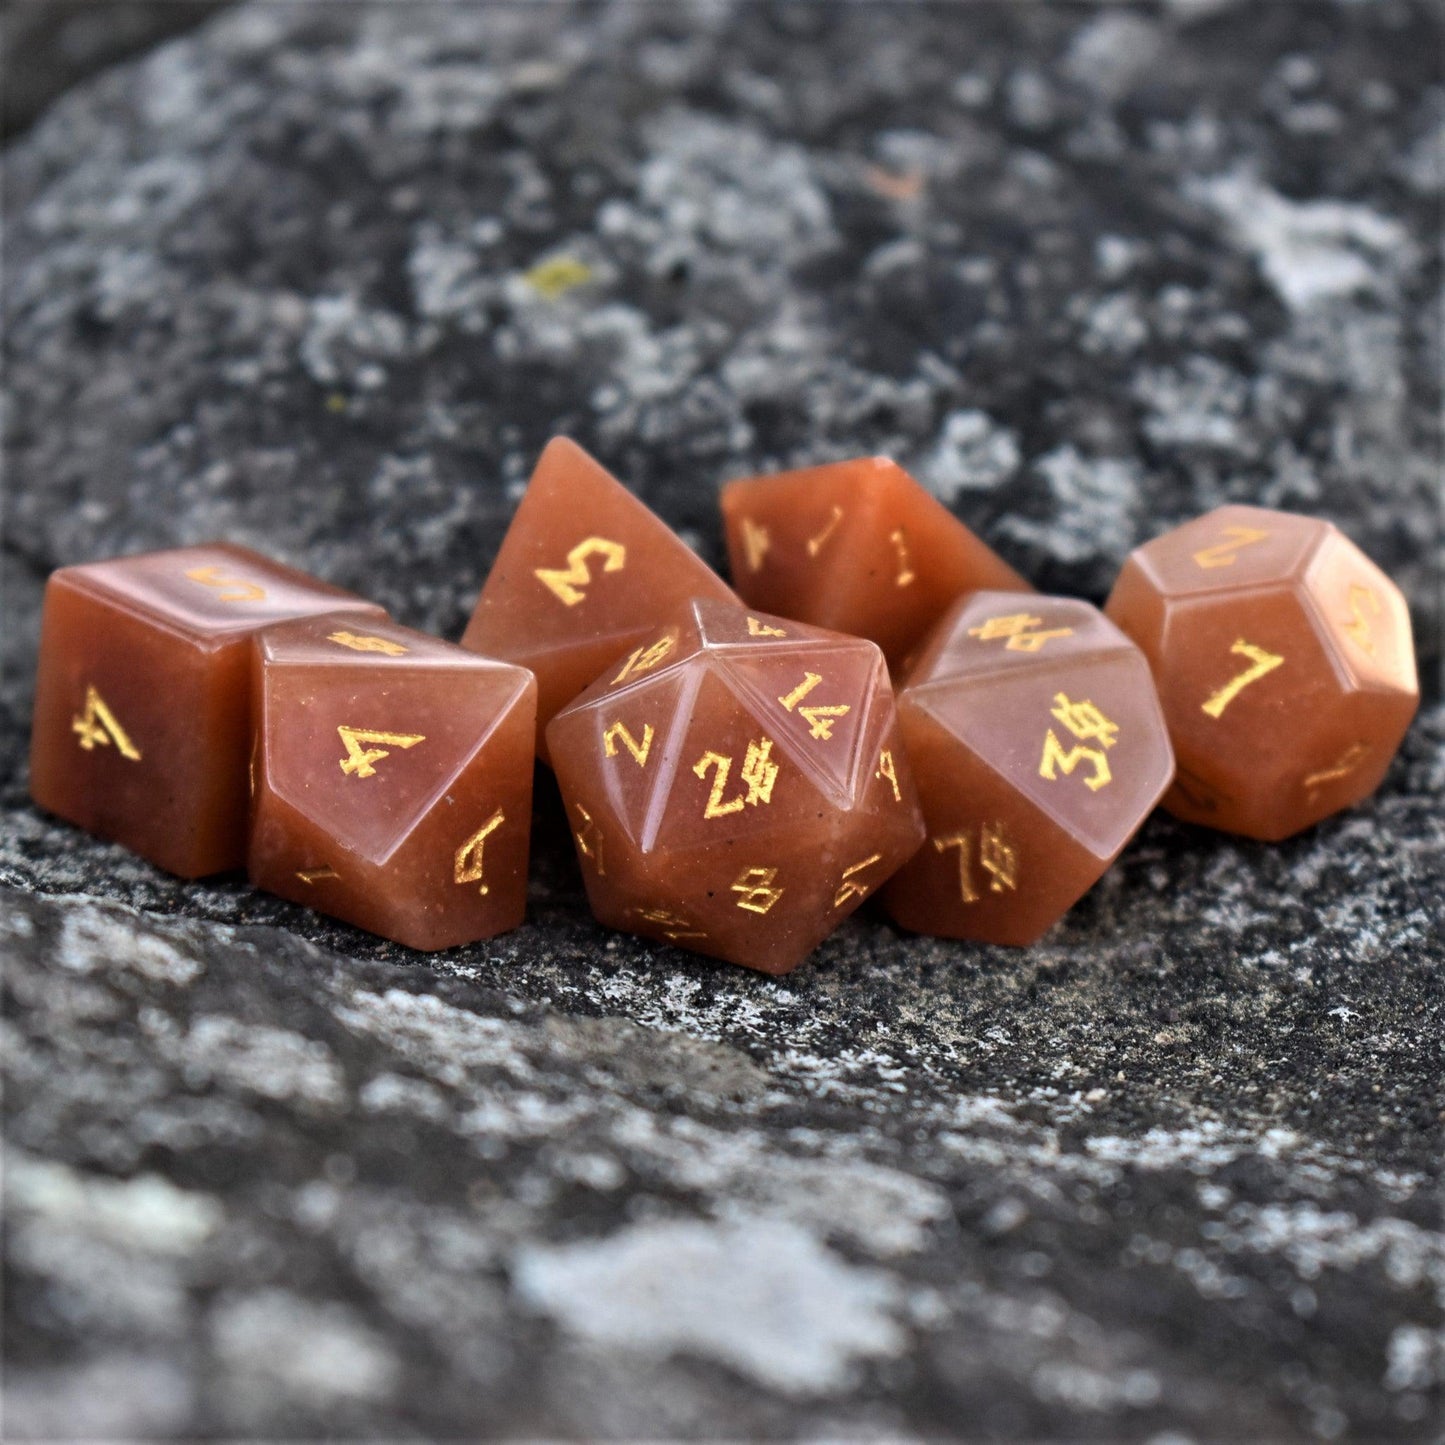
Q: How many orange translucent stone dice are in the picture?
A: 7